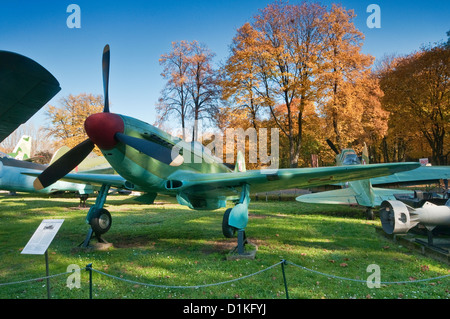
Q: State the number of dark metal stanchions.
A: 2